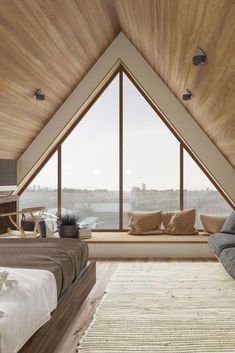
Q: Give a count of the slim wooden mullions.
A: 3